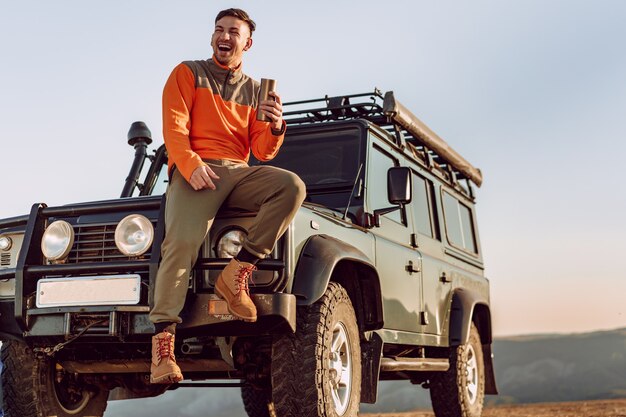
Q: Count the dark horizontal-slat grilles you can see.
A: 1